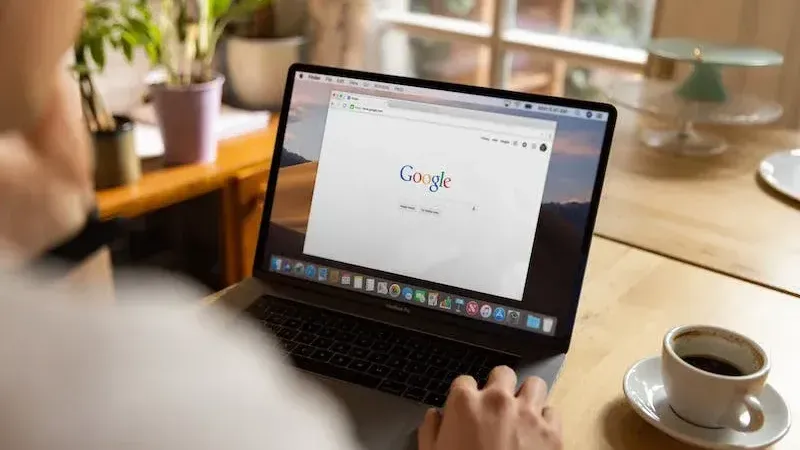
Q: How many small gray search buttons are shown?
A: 2